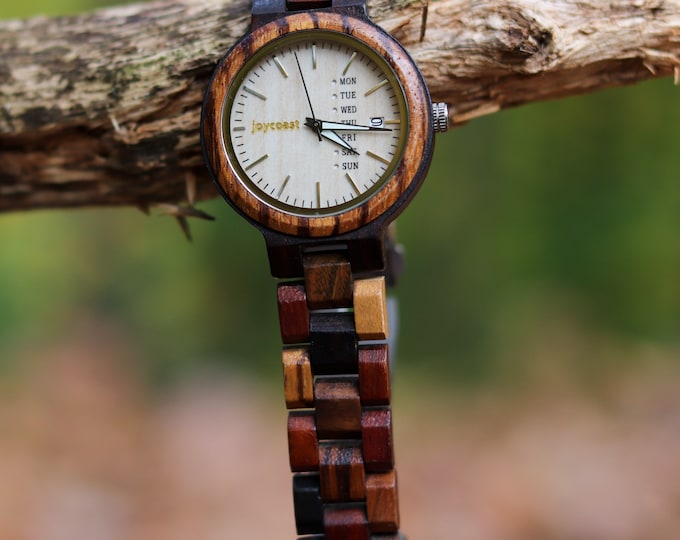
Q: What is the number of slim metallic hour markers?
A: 12